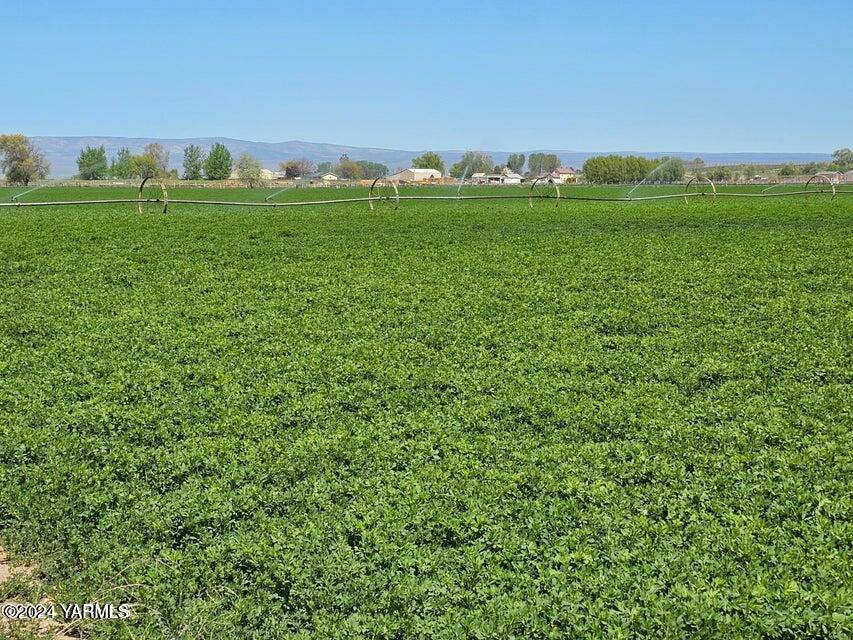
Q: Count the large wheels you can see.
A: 5